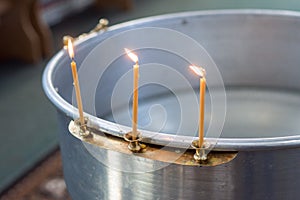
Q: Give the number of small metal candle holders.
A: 3